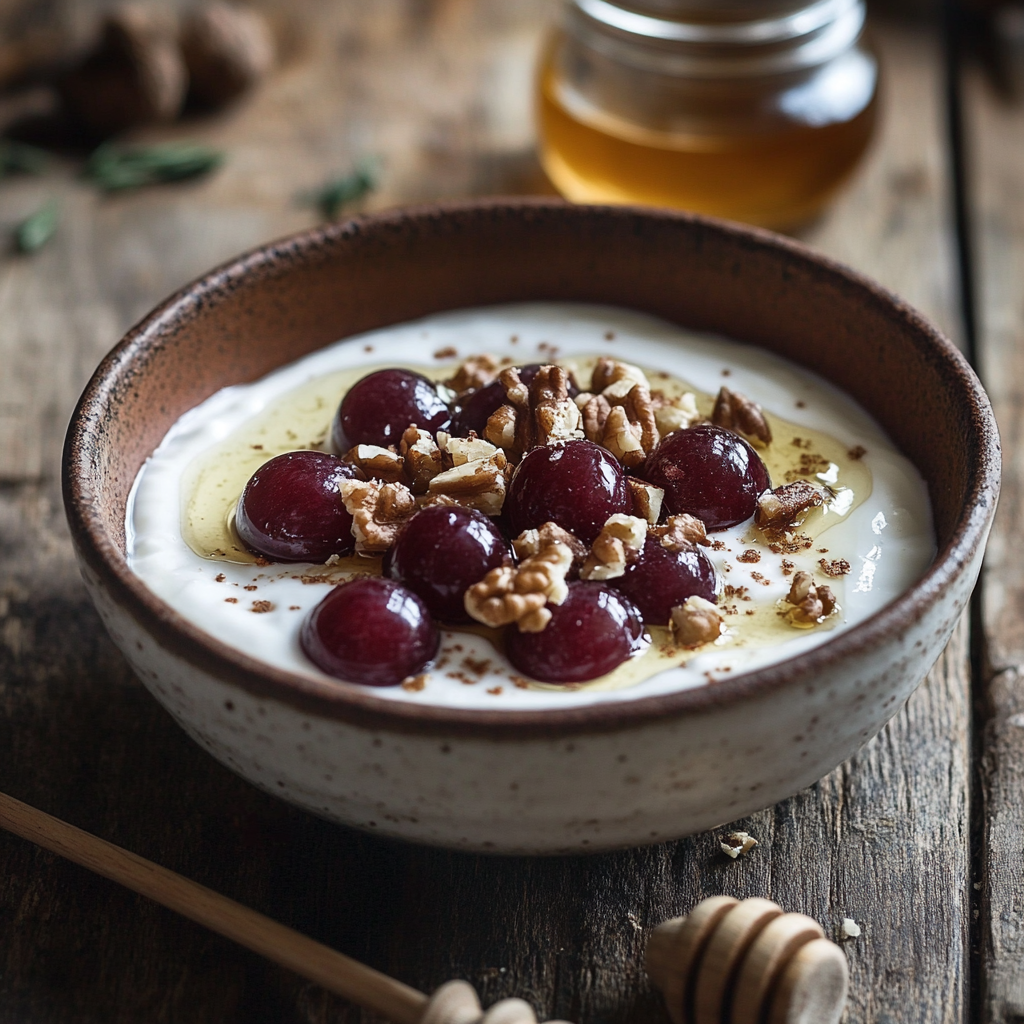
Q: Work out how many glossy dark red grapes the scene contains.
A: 9